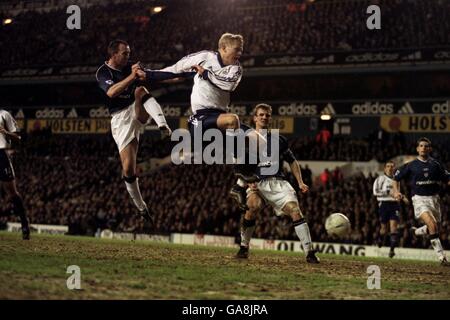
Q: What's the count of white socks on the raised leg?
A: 1